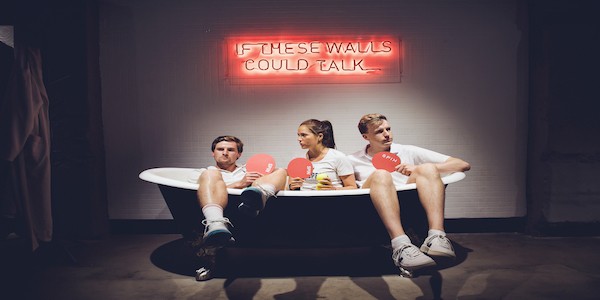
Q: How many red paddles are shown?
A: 3